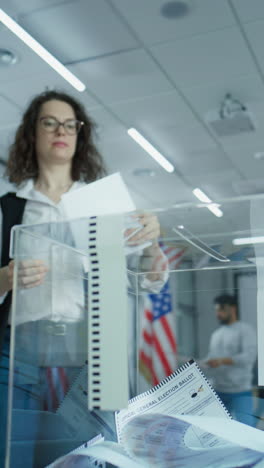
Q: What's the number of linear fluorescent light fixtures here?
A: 4